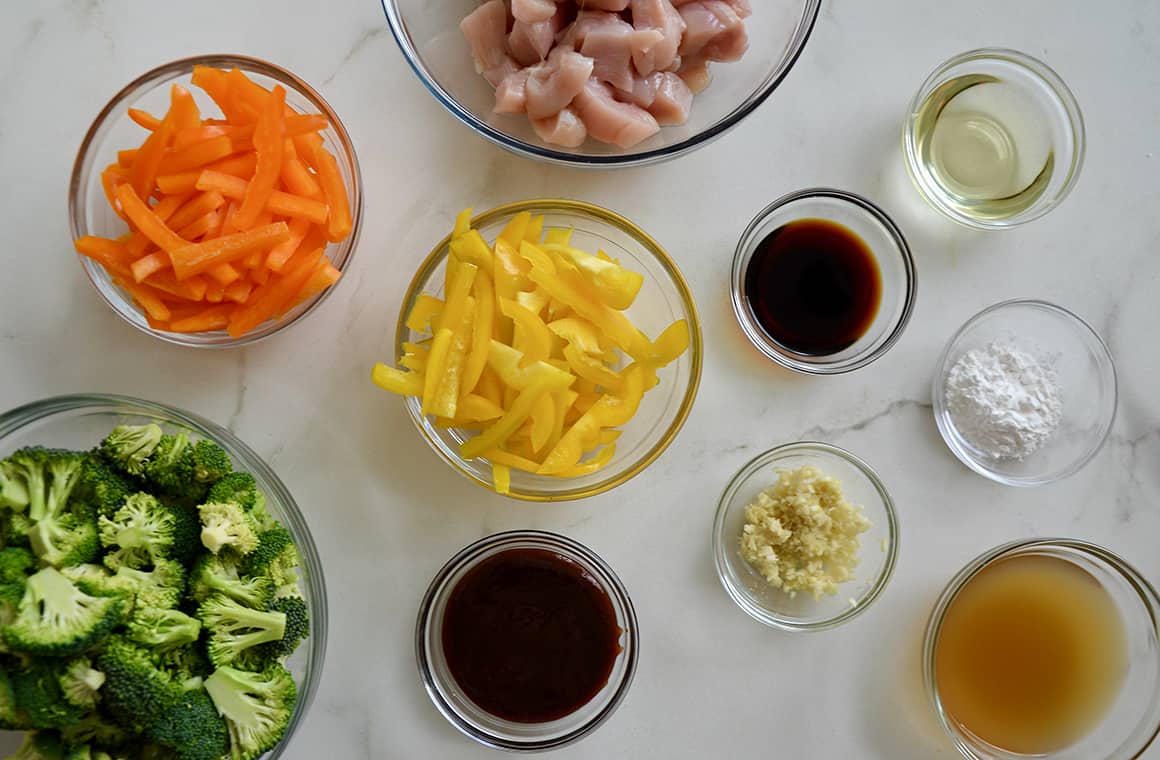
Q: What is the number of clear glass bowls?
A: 10